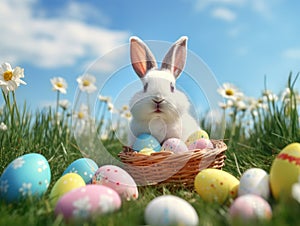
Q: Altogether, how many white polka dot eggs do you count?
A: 2